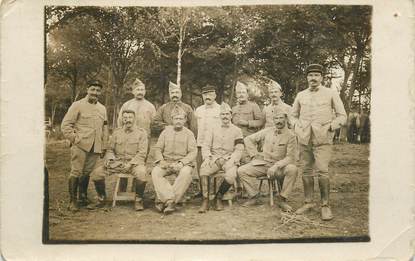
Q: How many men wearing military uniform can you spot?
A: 11